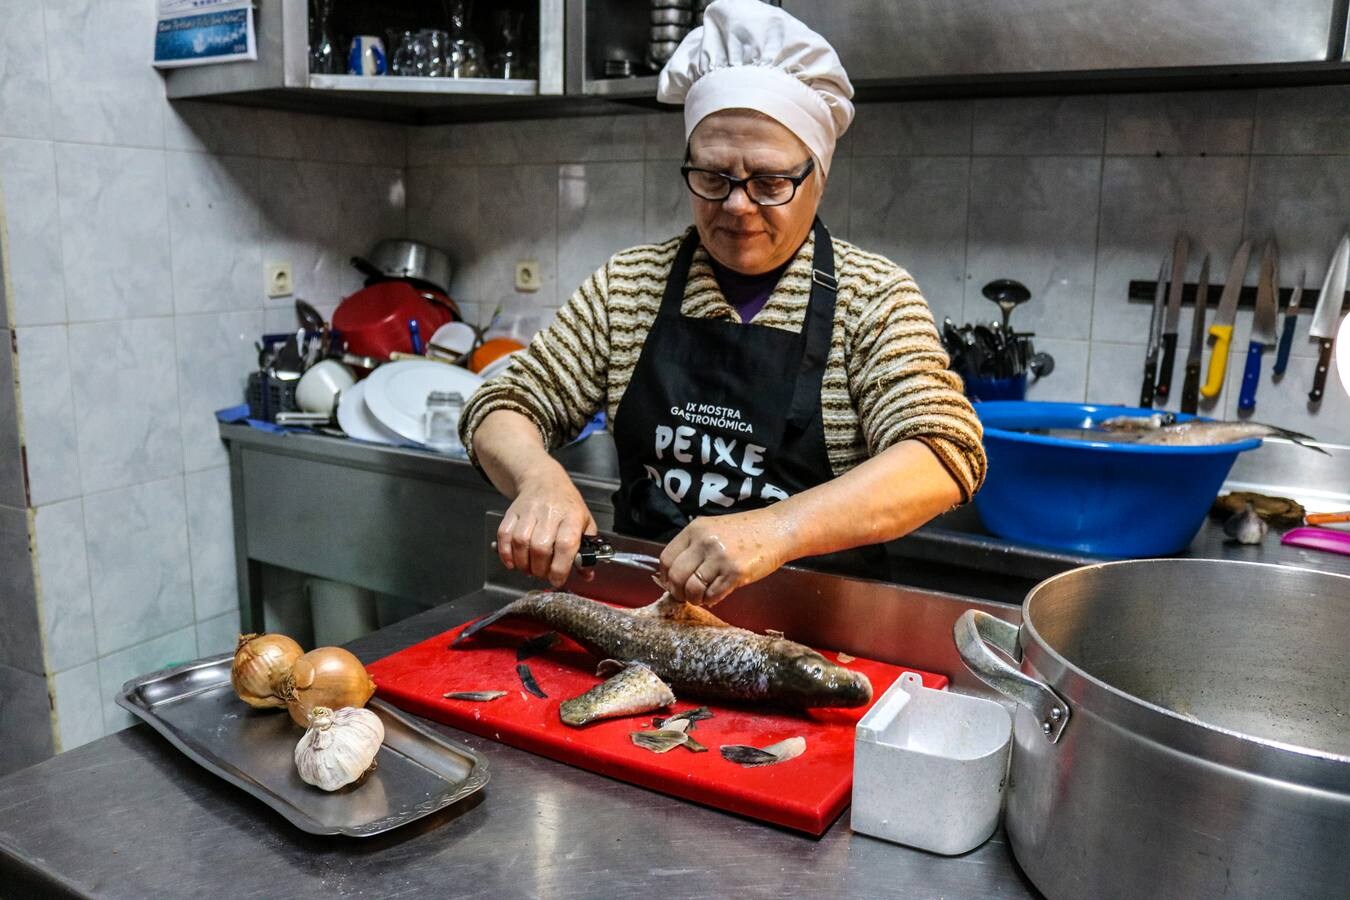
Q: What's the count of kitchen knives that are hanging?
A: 7